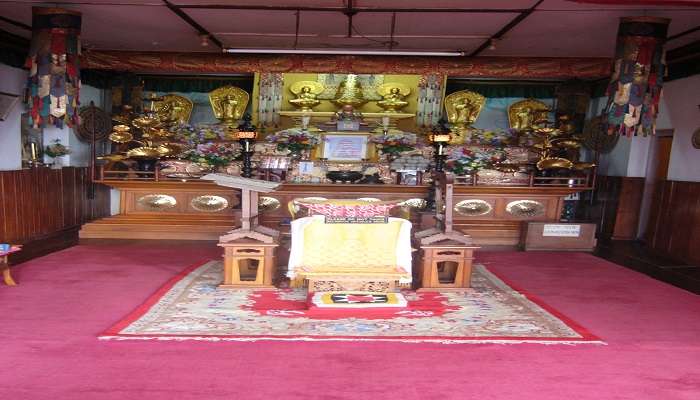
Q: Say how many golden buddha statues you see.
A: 6